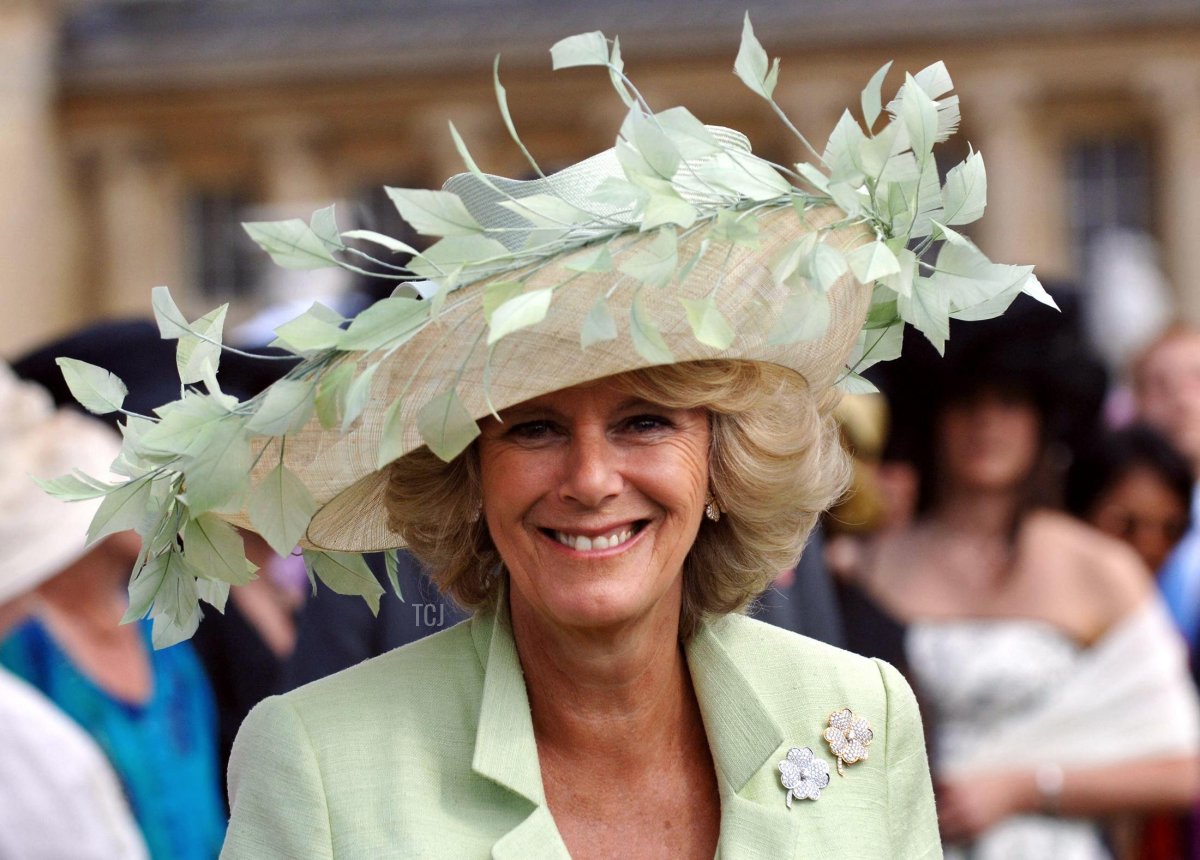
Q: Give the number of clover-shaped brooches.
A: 2